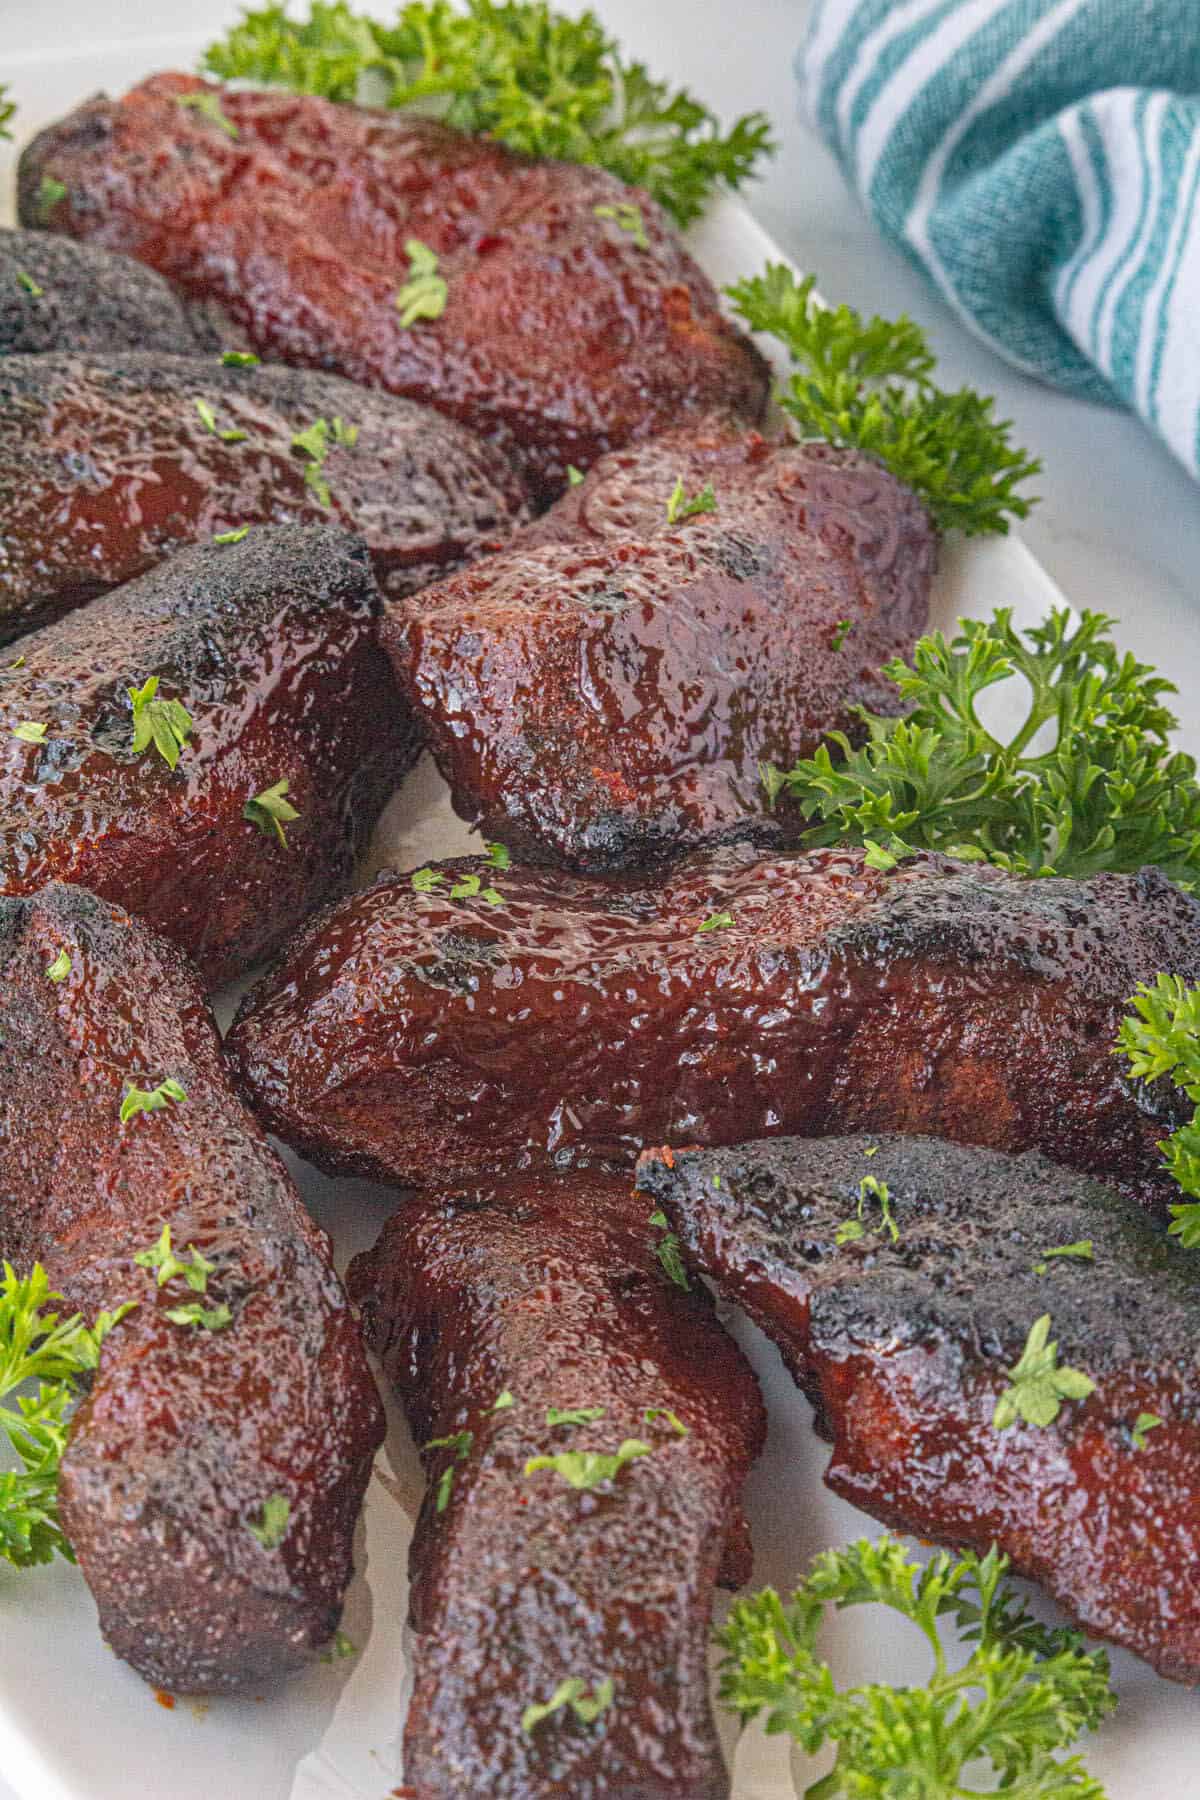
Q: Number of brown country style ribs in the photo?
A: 9